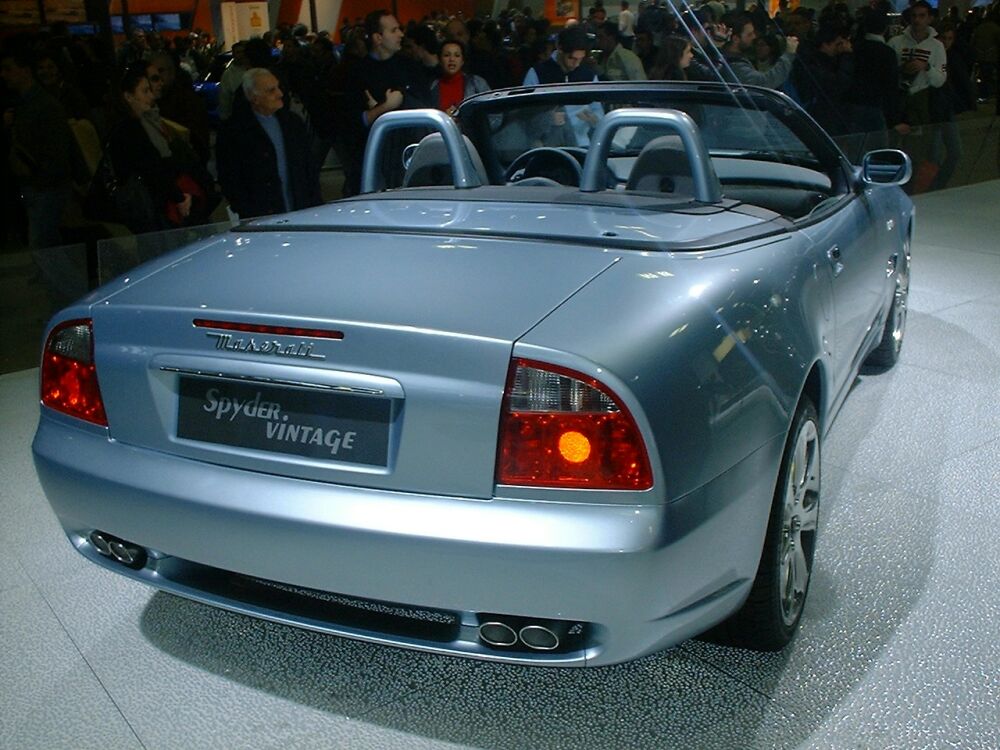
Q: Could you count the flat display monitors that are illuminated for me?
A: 4